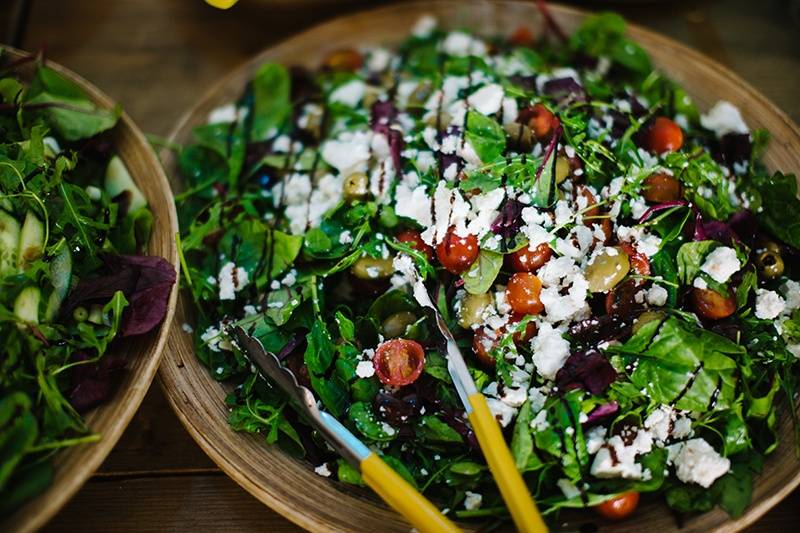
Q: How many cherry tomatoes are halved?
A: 1